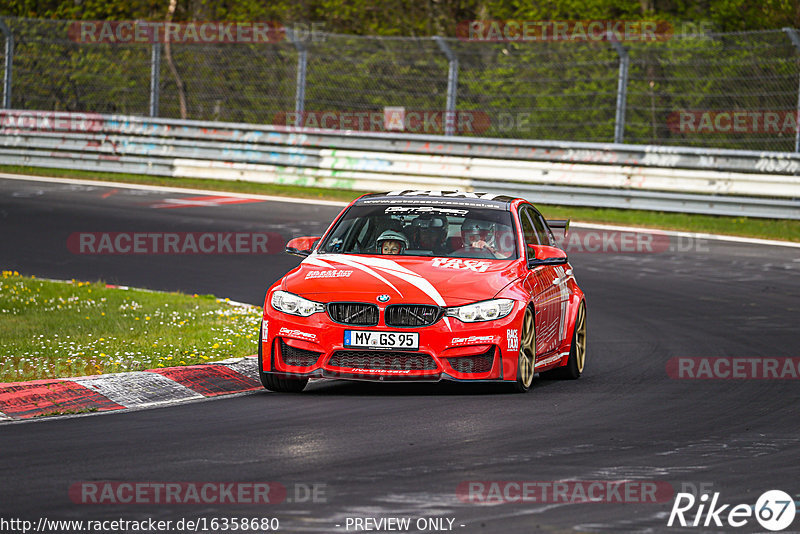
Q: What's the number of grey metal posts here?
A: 6